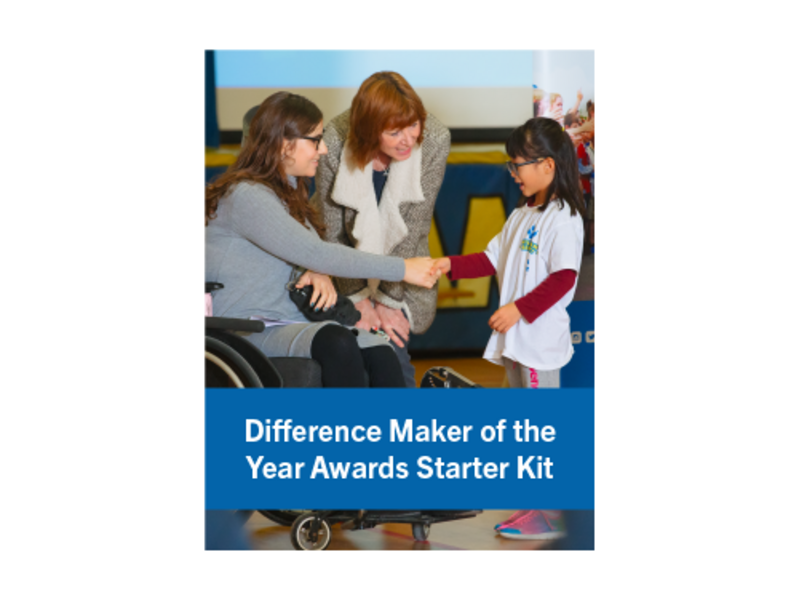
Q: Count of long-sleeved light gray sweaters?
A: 1